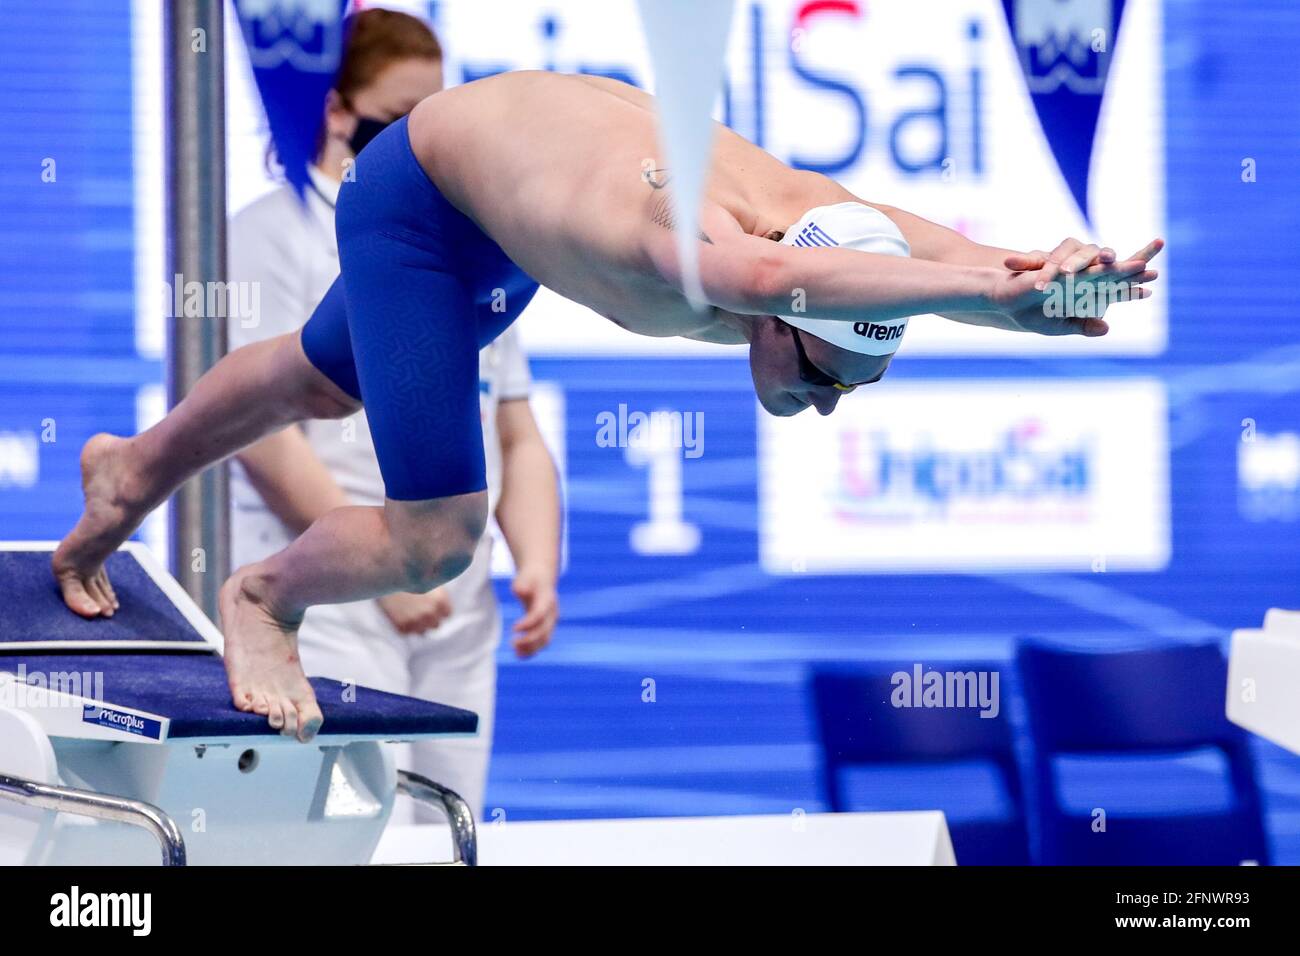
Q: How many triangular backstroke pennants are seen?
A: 3